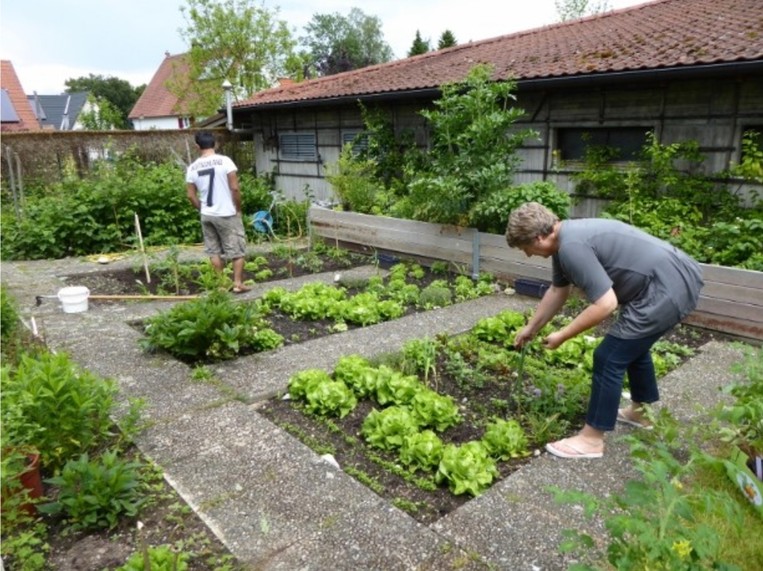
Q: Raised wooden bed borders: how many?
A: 1